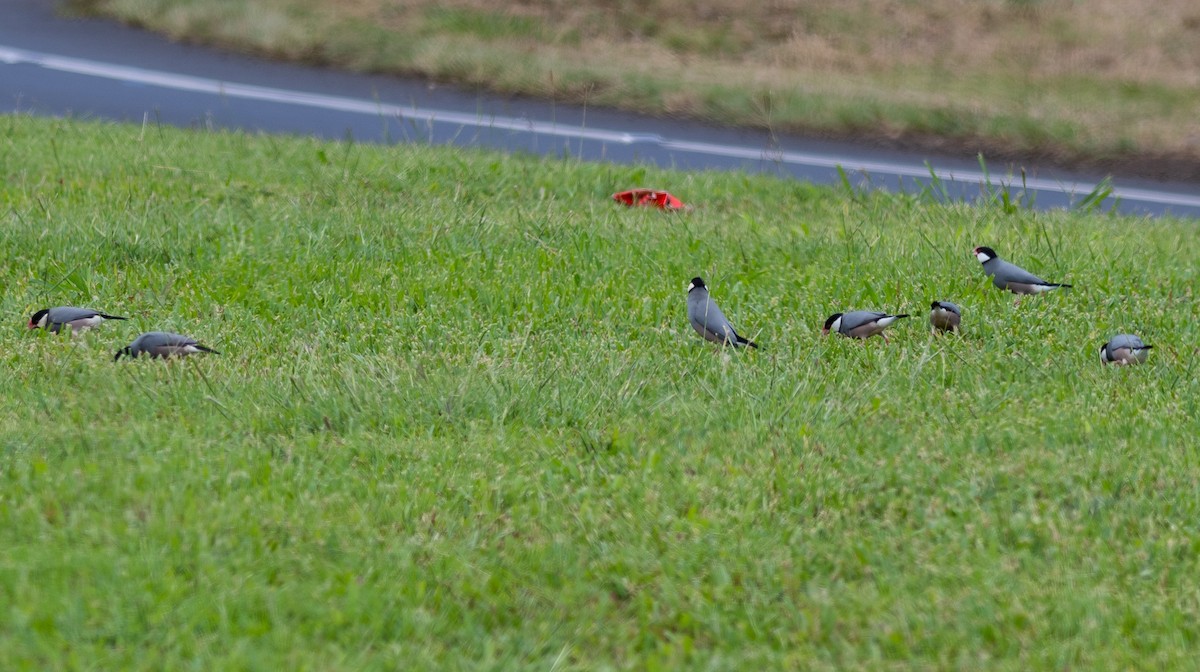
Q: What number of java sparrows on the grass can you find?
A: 7